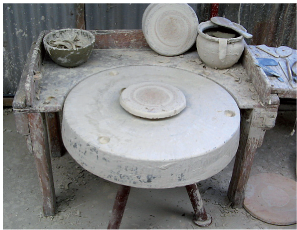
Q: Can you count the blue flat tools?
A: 2